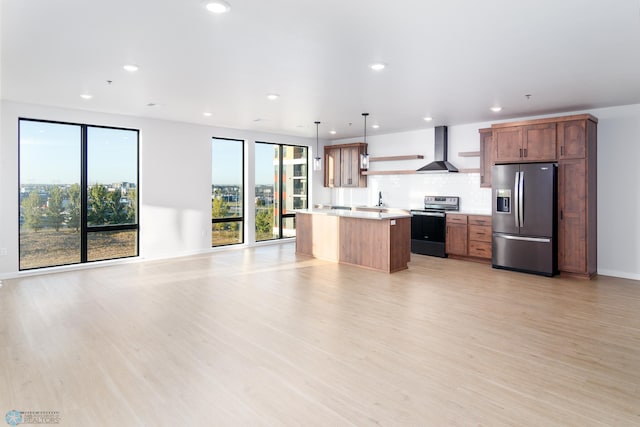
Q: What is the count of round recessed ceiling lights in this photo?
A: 10